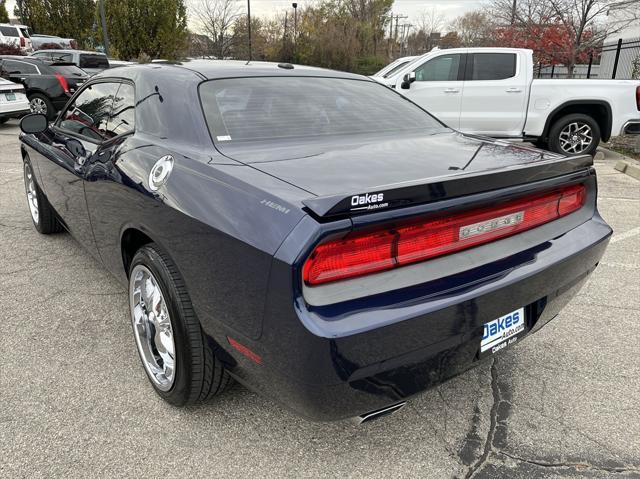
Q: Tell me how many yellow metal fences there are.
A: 0